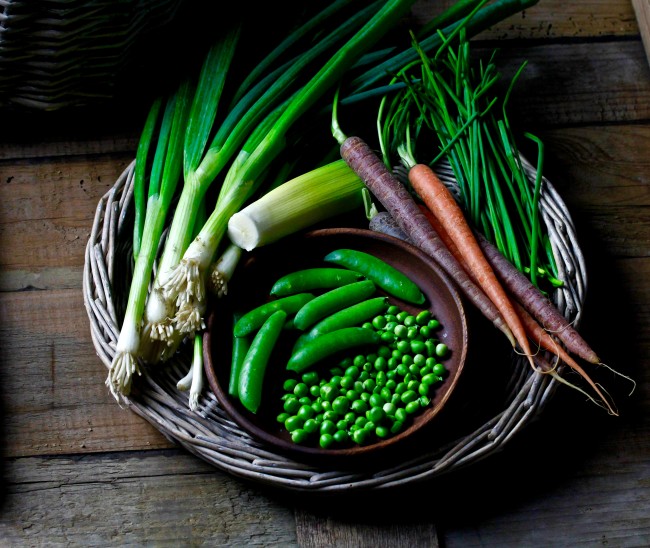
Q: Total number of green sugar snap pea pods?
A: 8